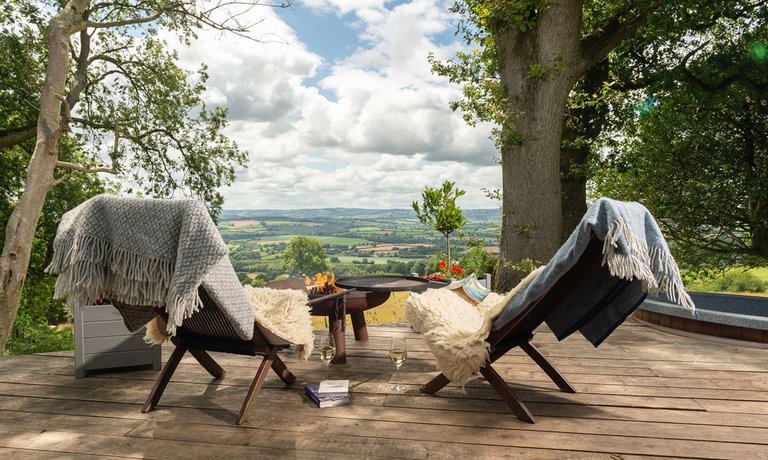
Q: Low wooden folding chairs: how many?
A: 2